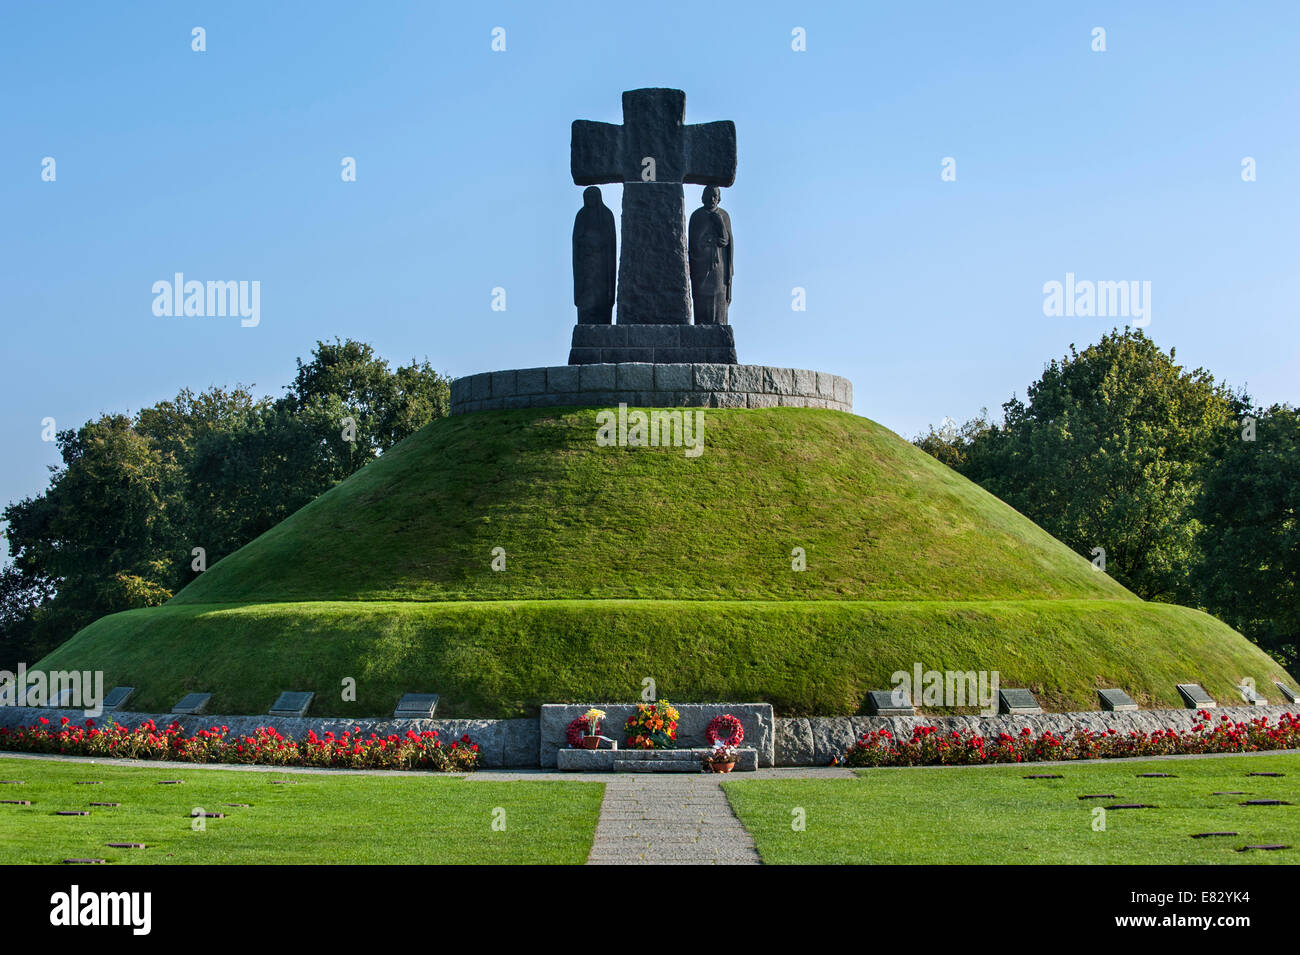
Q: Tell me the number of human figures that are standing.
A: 2